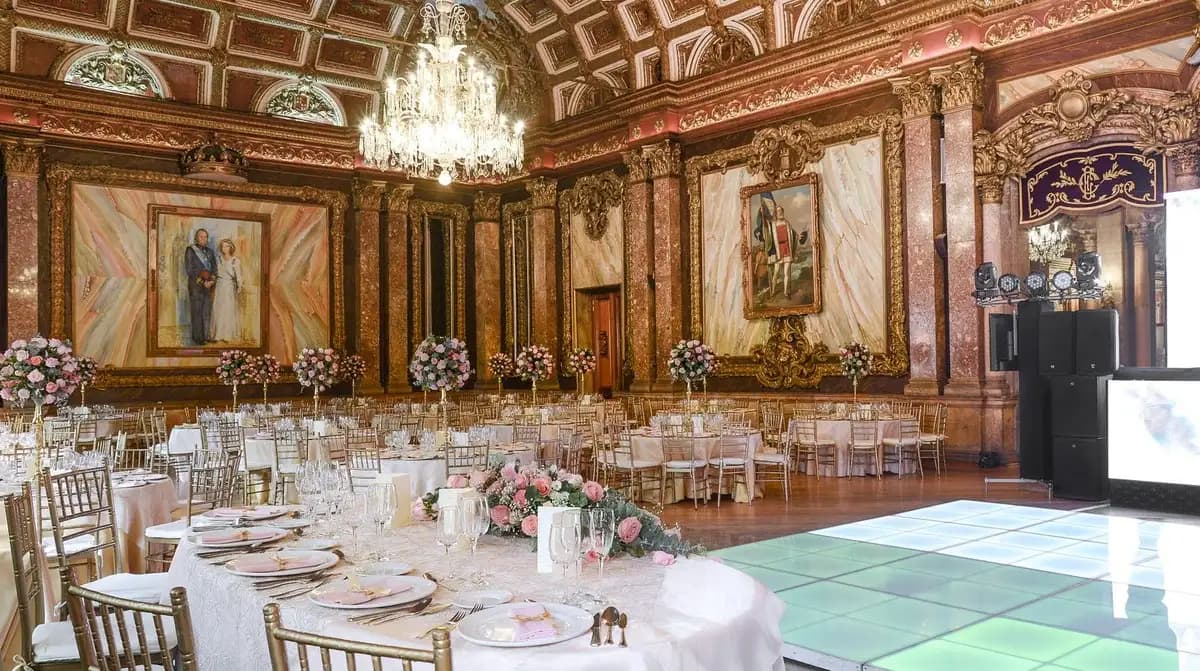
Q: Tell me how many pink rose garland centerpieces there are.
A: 1